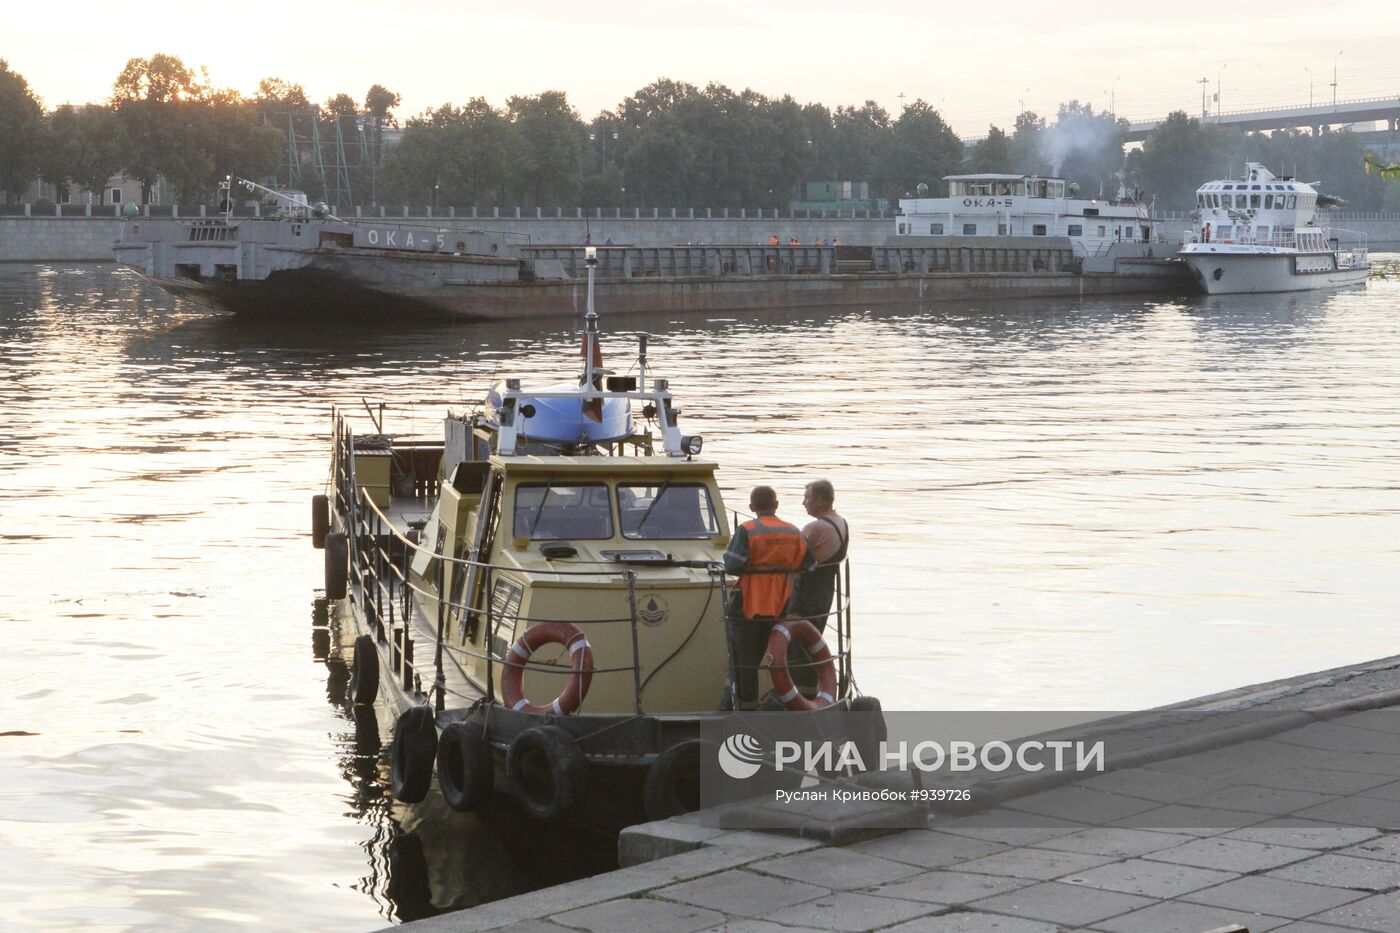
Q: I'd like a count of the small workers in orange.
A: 5